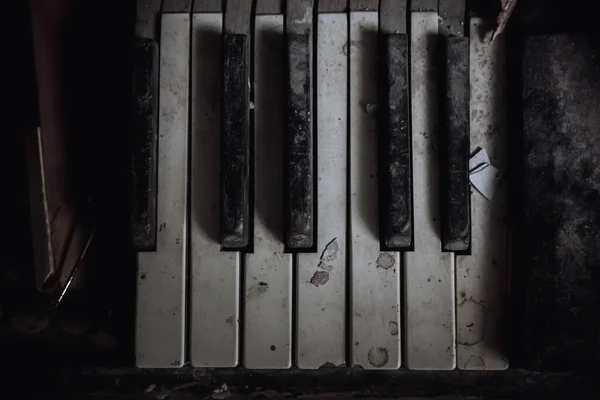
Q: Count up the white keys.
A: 7